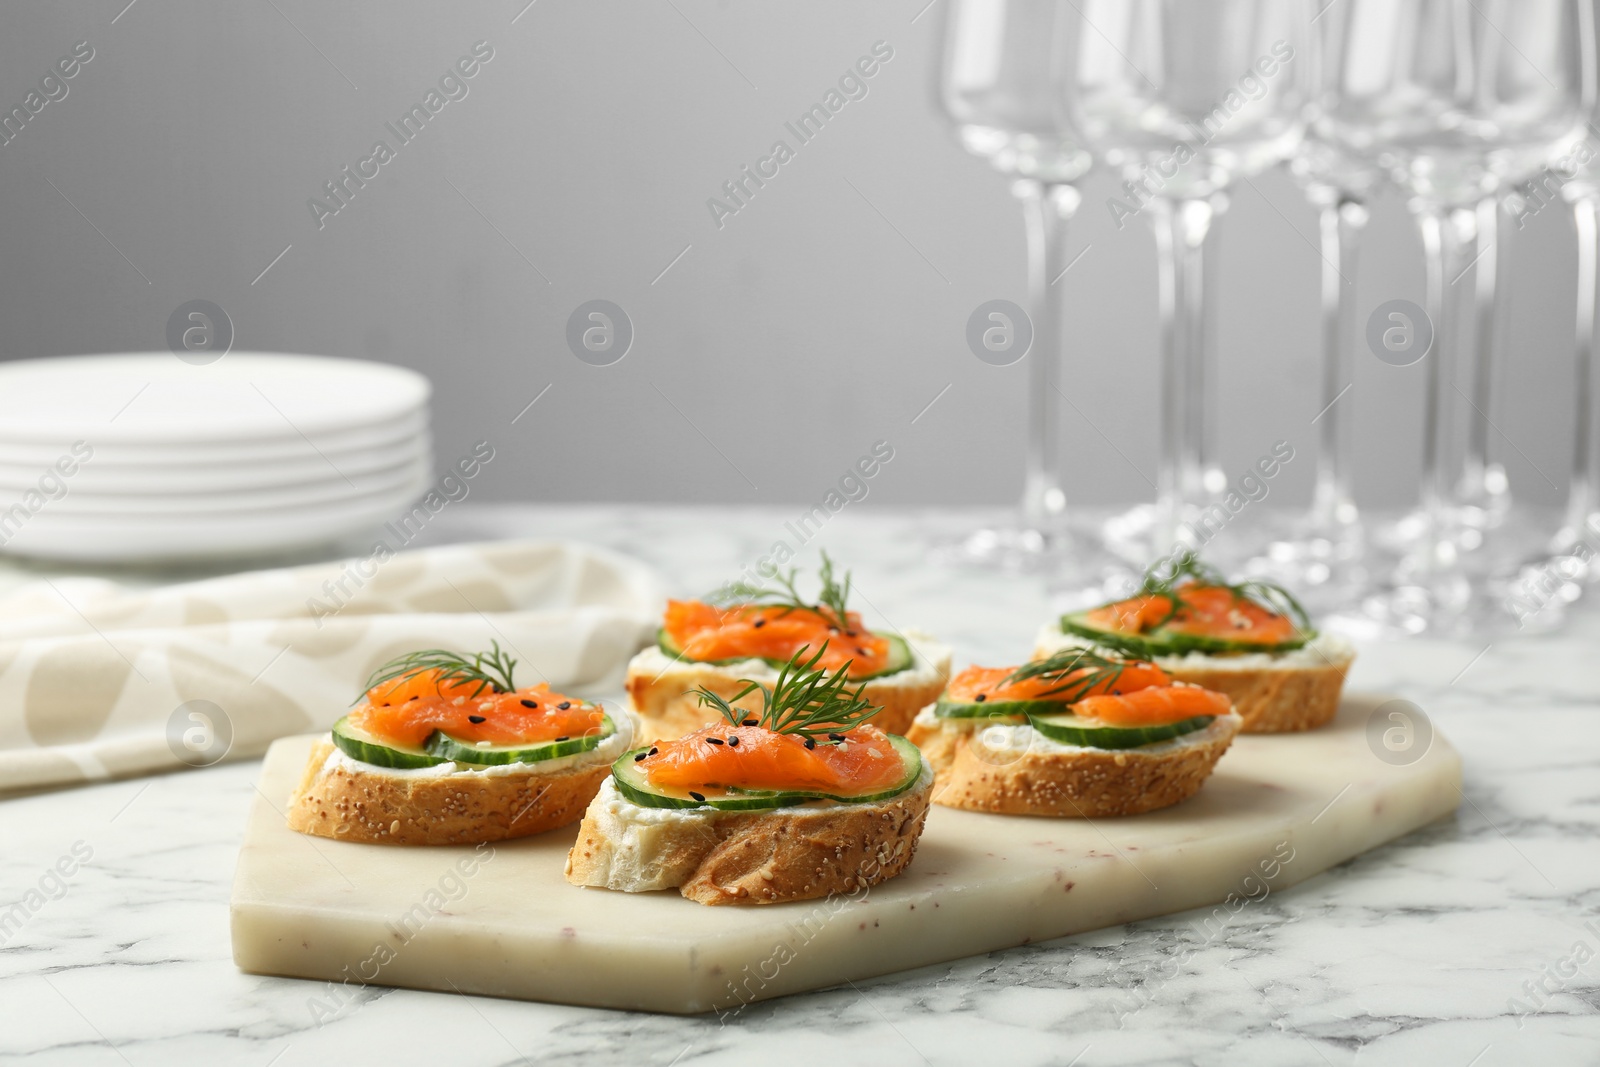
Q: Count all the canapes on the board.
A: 5